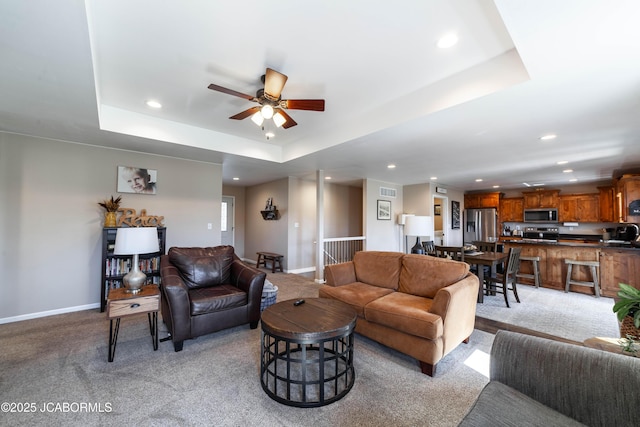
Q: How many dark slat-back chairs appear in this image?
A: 4